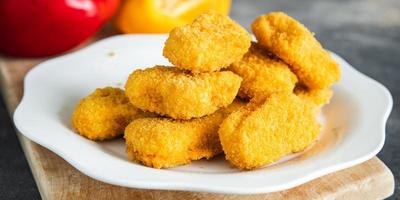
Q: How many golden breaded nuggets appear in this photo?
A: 8